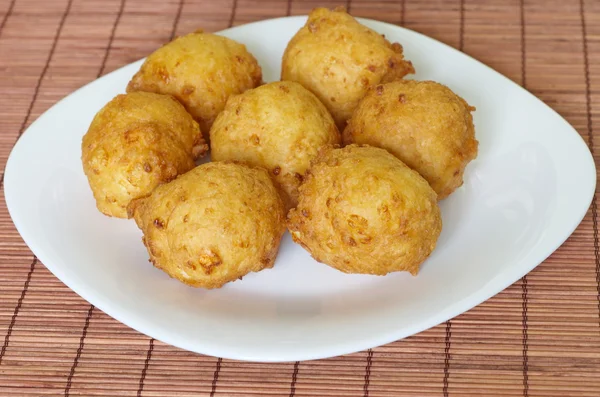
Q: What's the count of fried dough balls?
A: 7